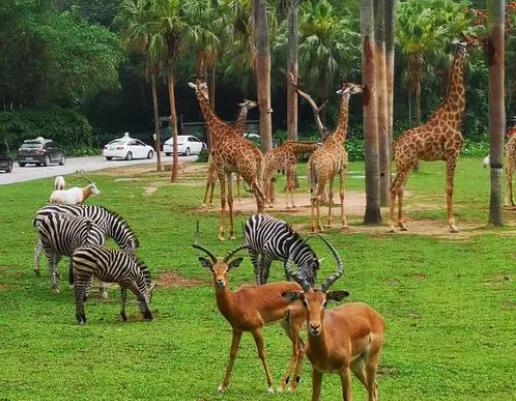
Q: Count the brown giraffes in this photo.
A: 6